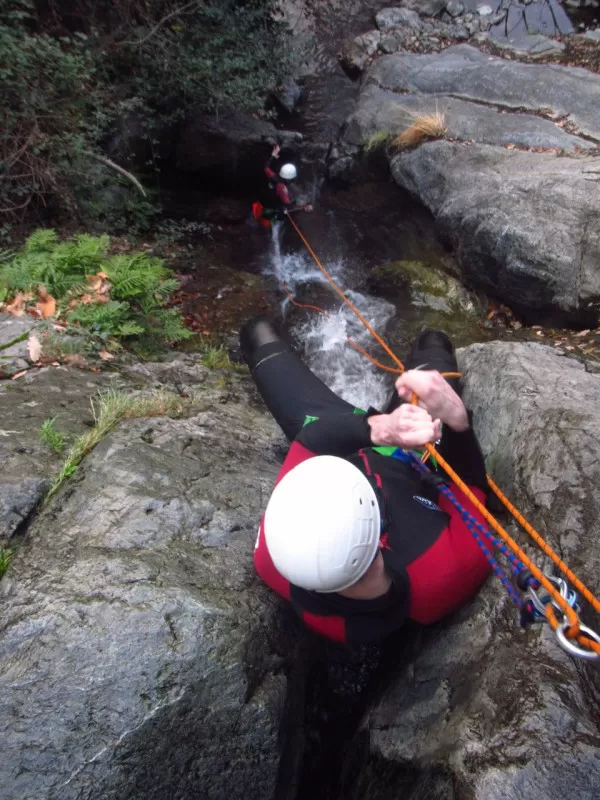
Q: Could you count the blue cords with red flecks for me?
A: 2